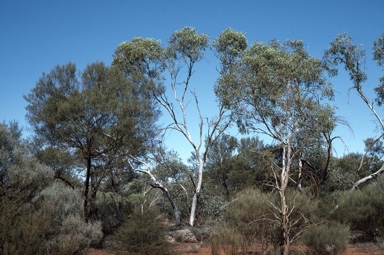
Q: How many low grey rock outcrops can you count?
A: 1